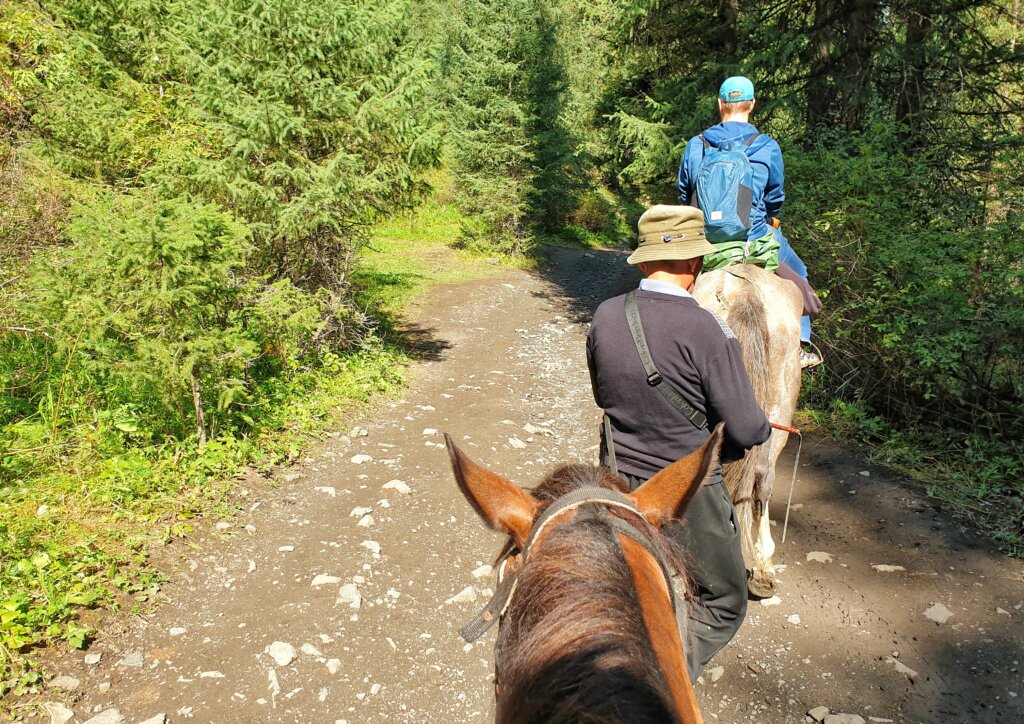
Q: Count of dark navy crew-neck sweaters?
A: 1